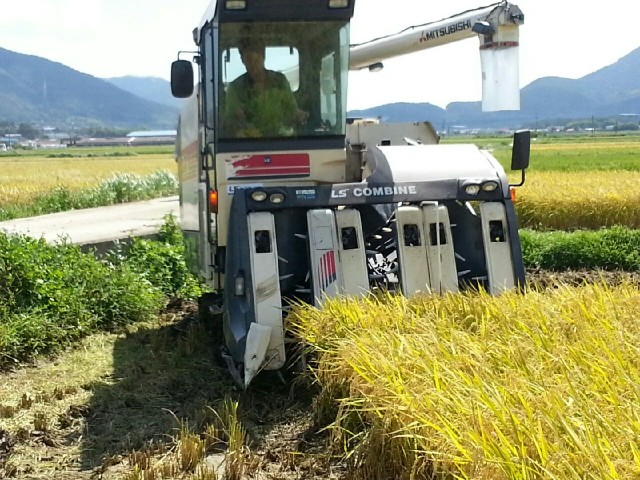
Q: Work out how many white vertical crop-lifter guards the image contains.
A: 6